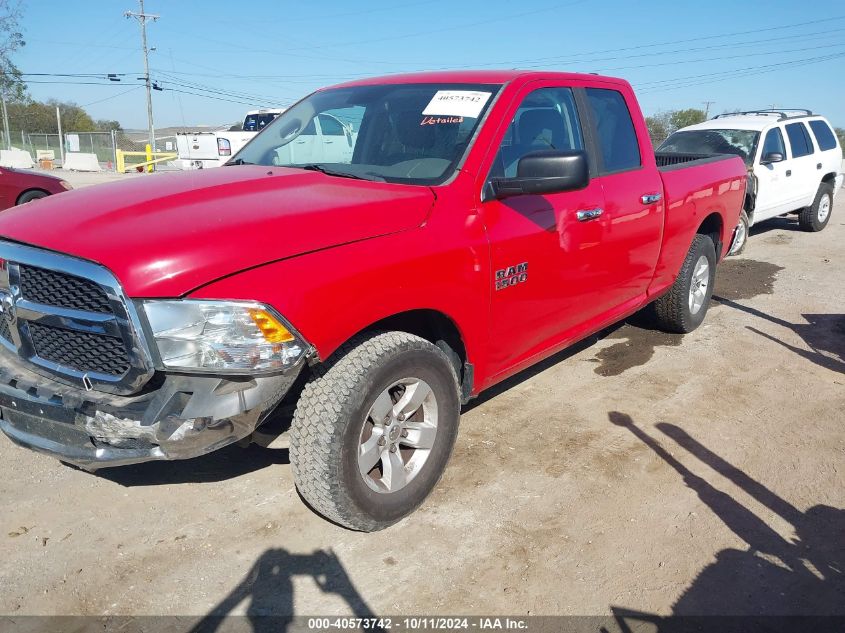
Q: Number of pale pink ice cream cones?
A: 0